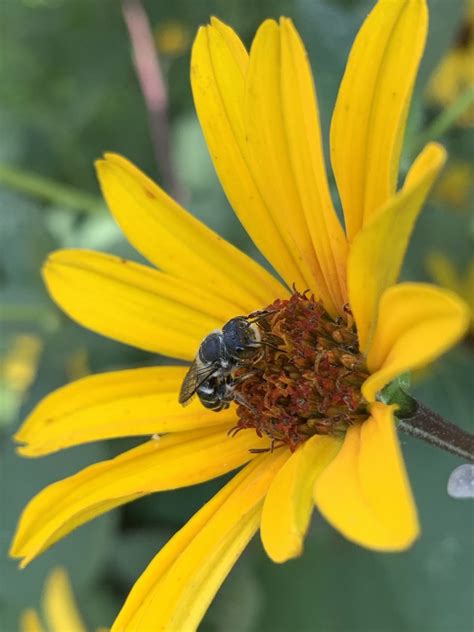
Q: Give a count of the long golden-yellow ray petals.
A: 12